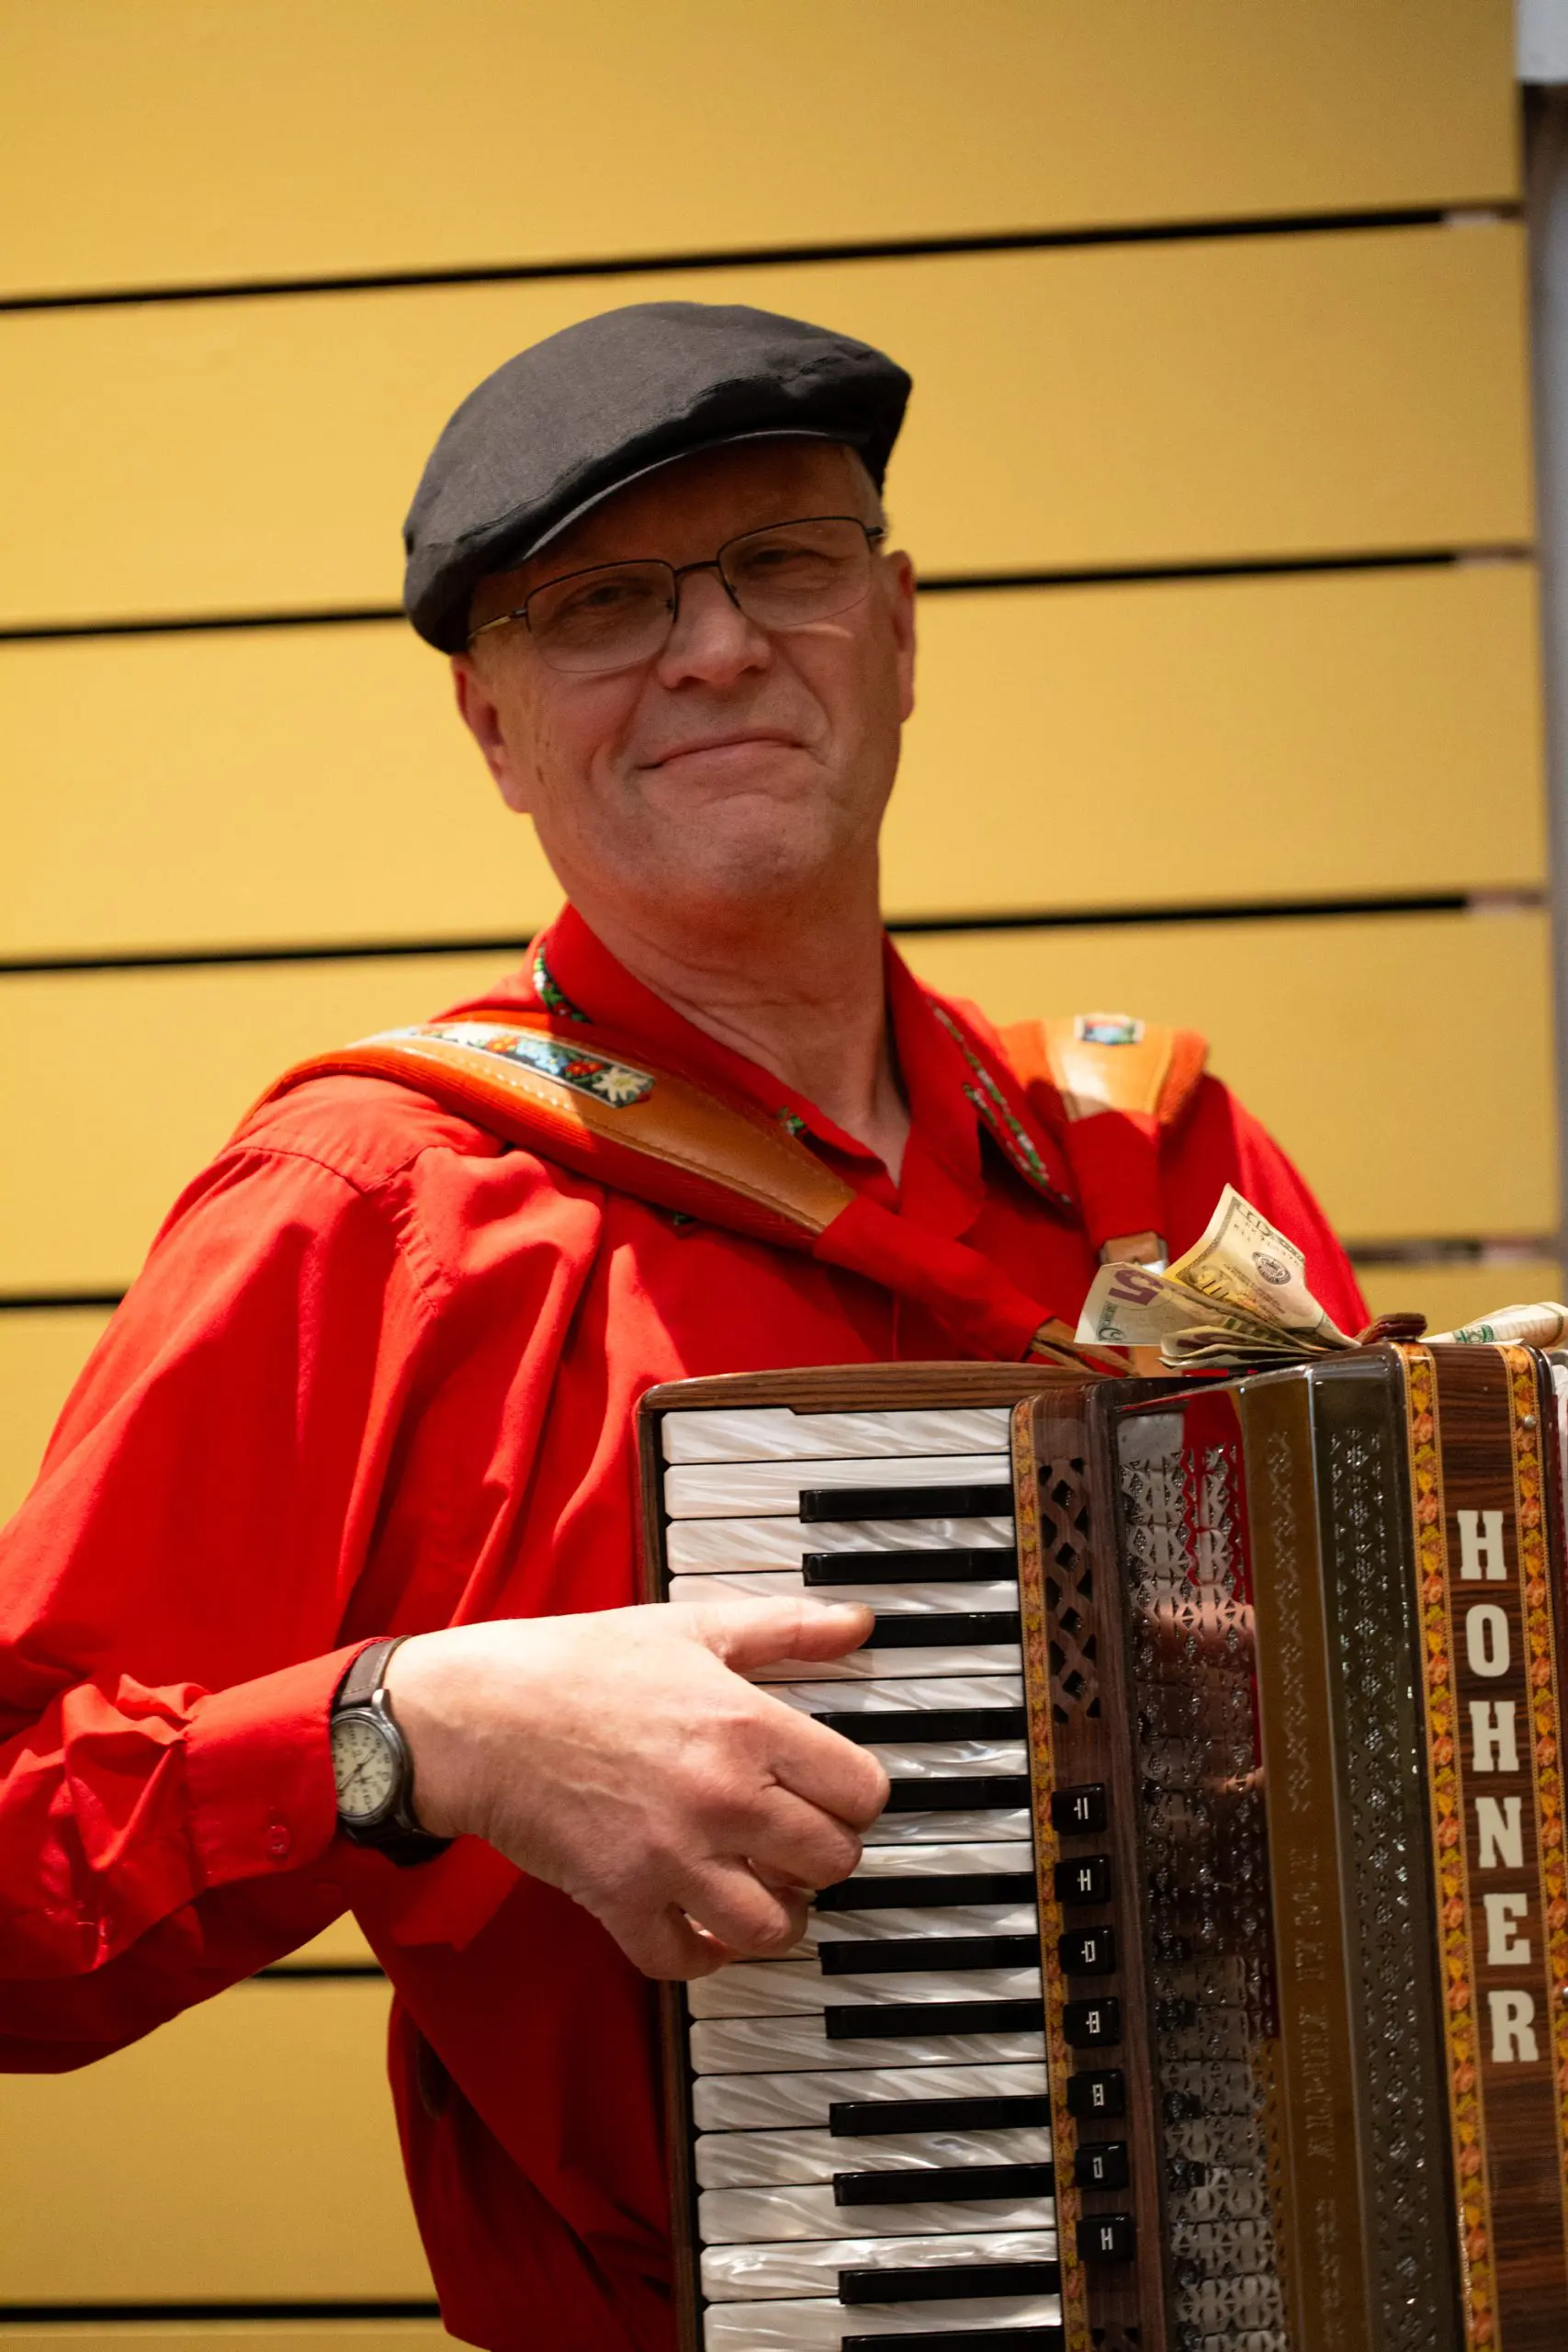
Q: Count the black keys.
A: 12